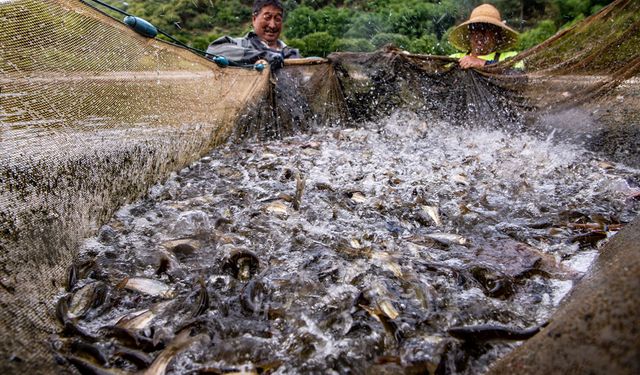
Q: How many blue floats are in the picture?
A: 3